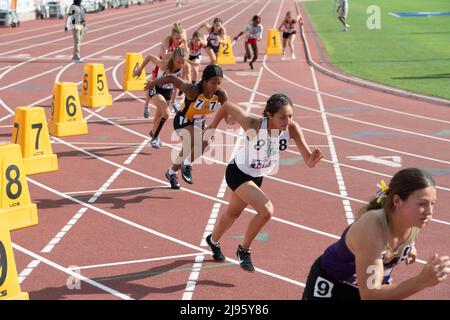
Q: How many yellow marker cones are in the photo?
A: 8